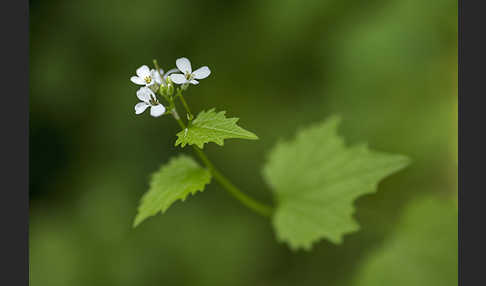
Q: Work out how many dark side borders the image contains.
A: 2